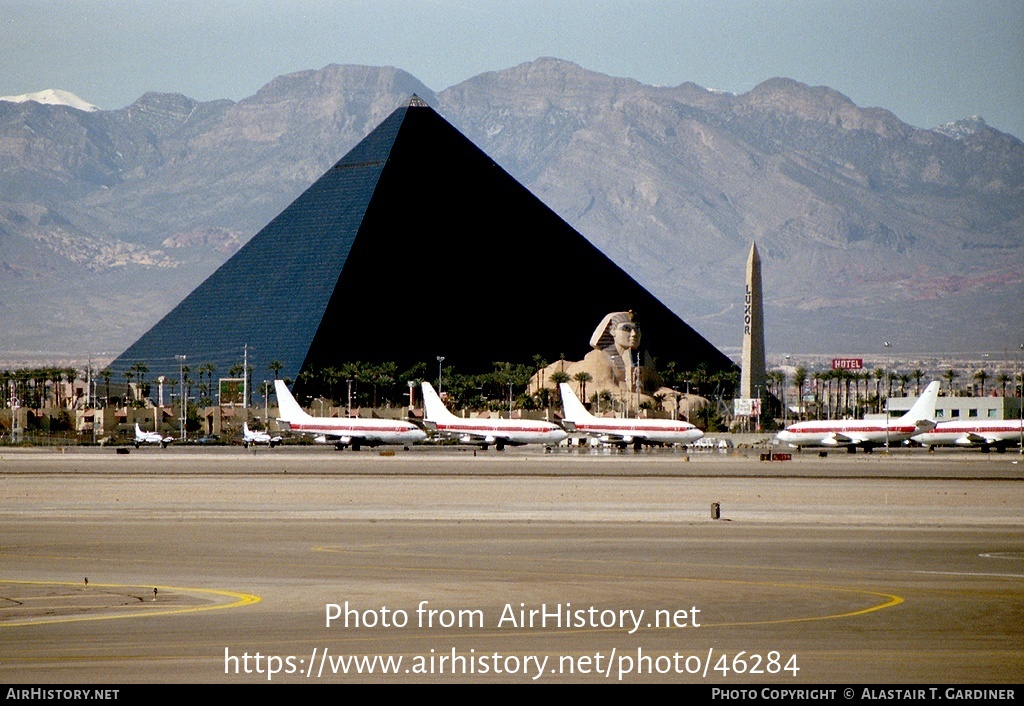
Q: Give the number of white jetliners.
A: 5